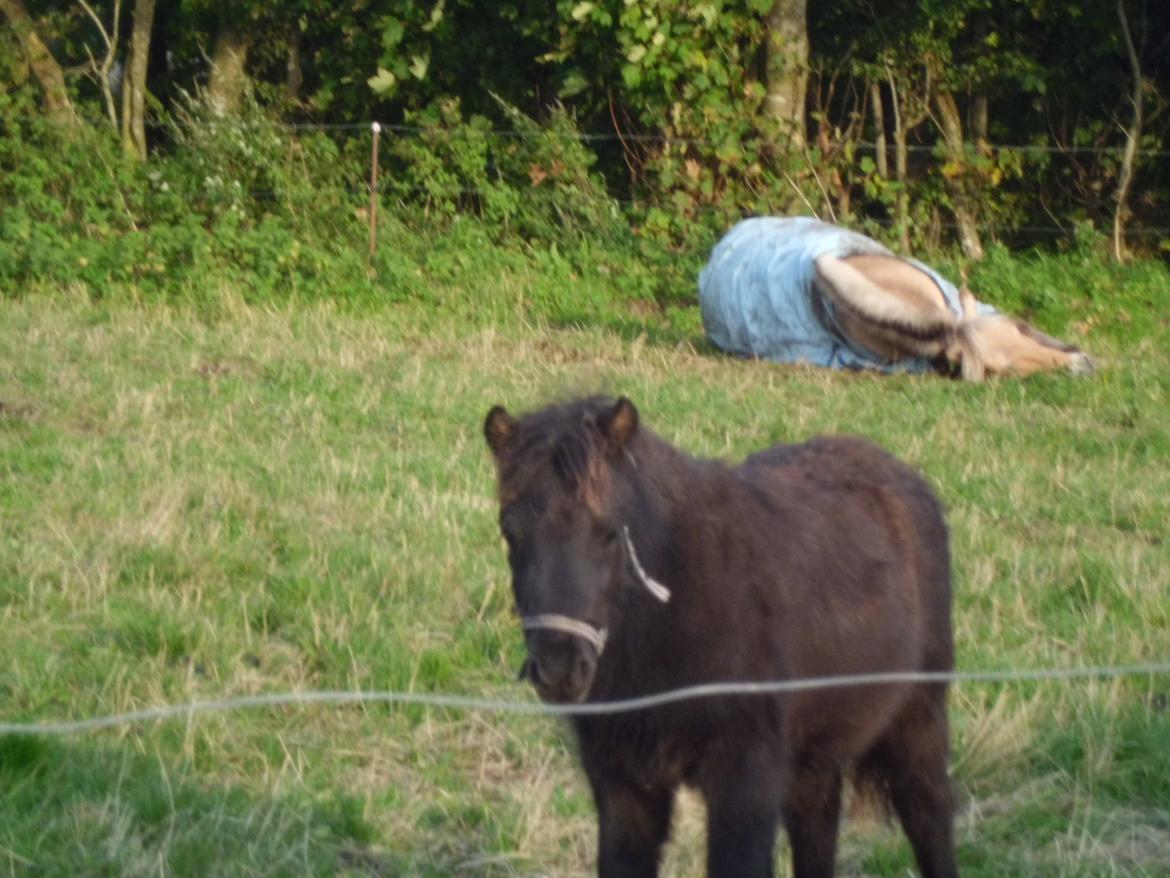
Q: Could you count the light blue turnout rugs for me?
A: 1